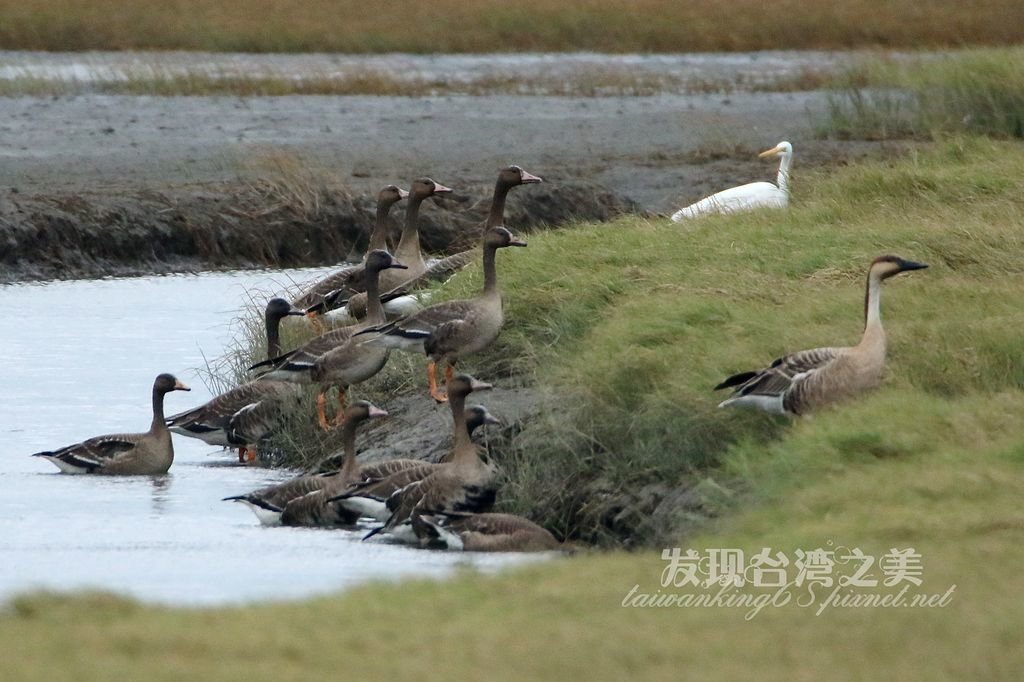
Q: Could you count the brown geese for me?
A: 12